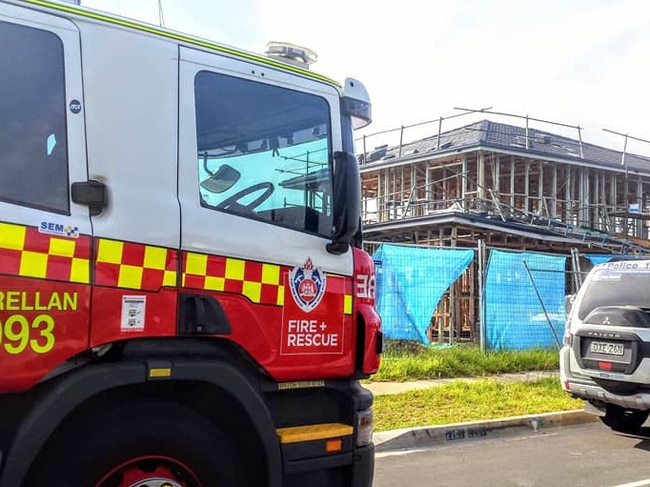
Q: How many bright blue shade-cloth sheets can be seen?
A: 3